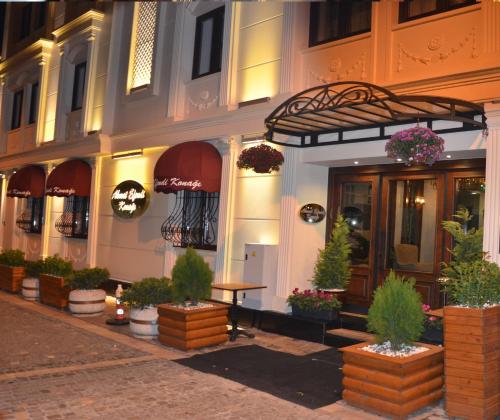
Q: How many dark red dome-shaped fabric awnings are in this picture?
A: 3